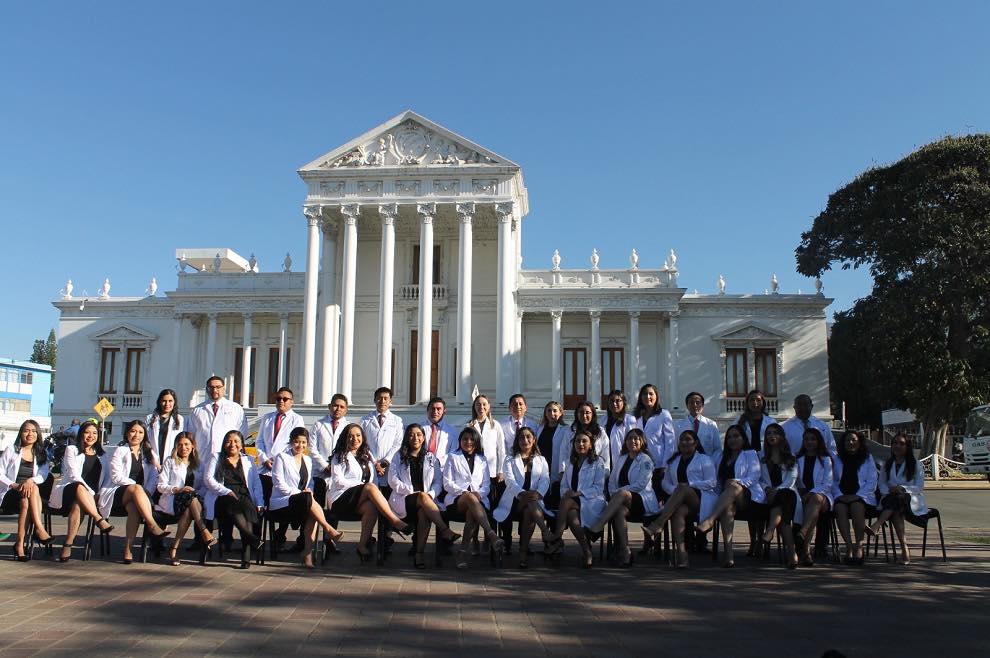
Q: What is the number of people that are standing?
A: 15